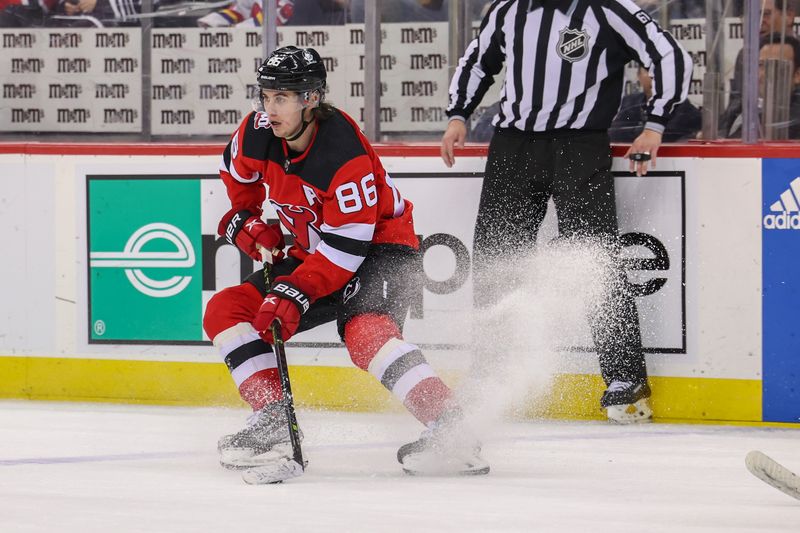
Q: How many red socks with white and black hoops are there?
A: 2